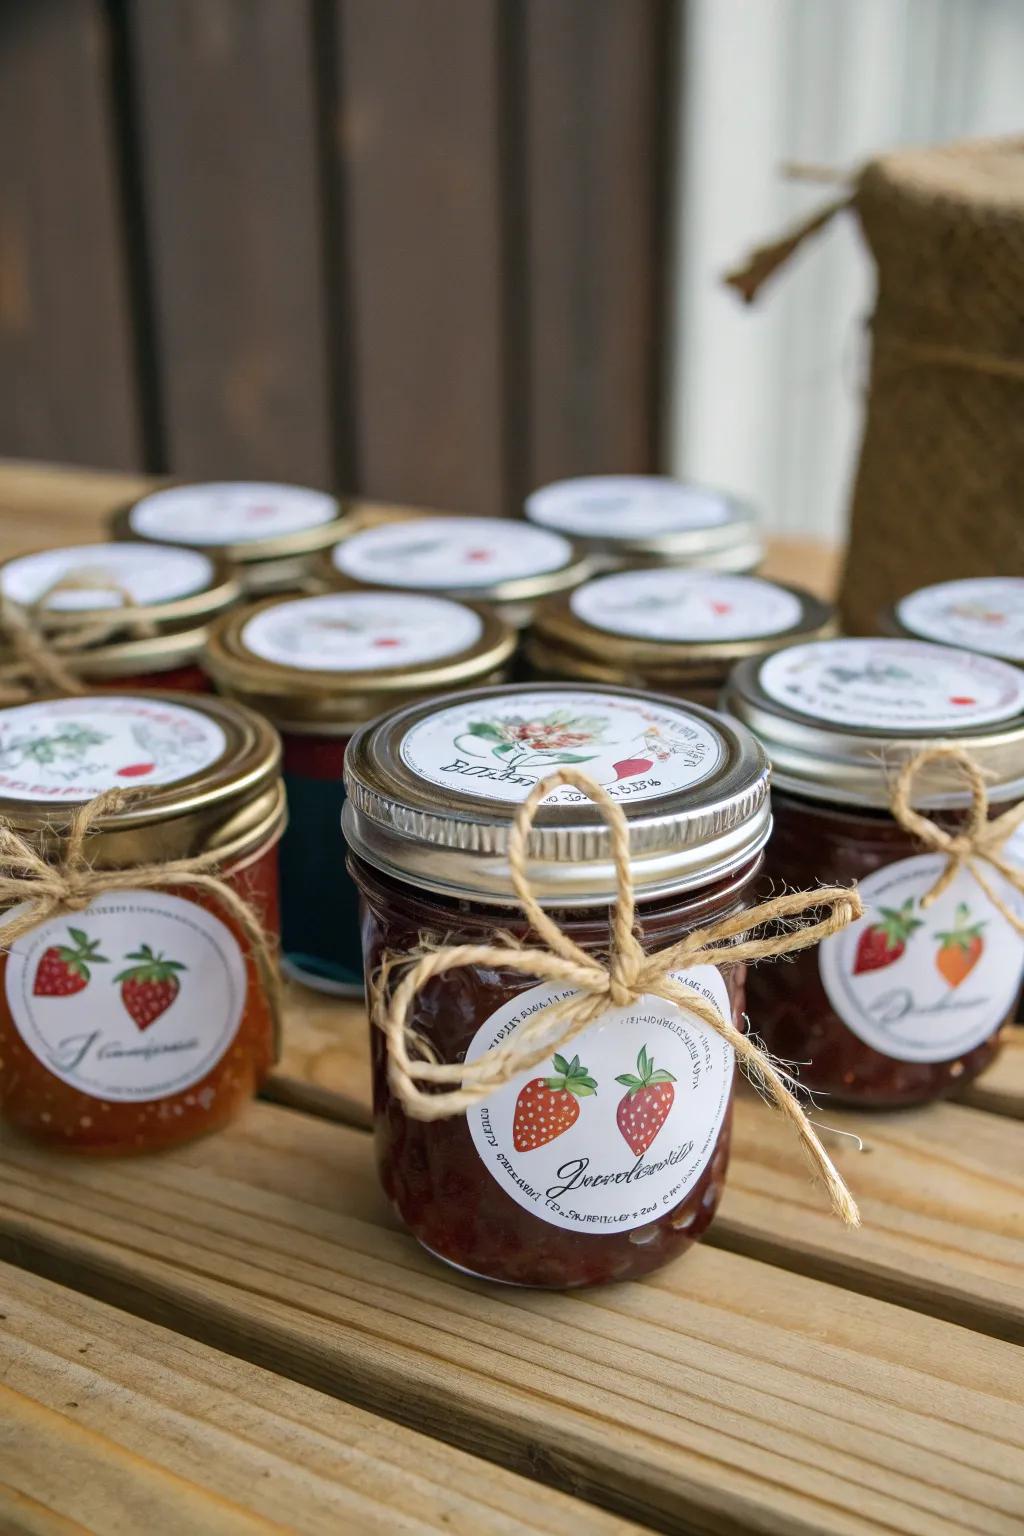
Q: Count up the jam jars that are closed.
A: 10